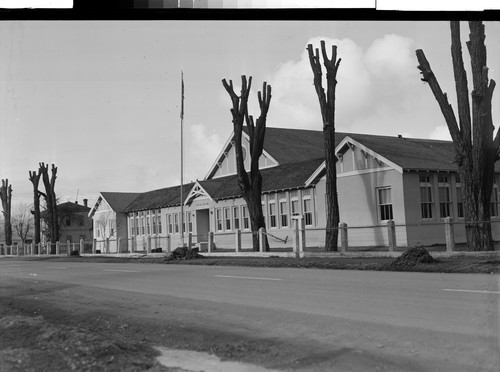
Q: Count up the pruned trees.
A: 6